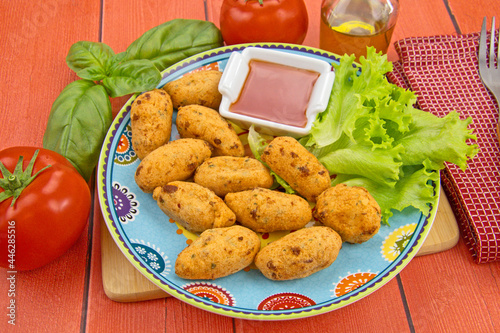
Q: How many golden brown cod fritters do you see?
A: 11